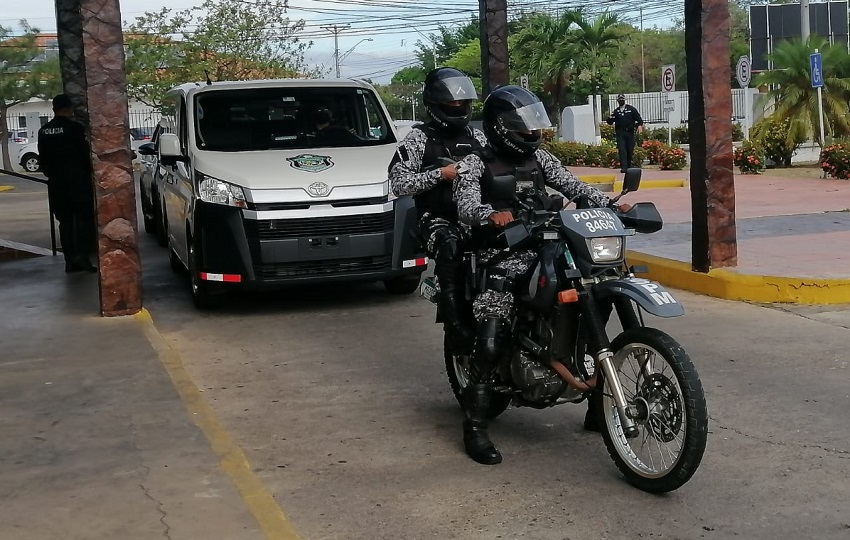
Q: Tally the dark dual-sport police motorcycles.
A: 1